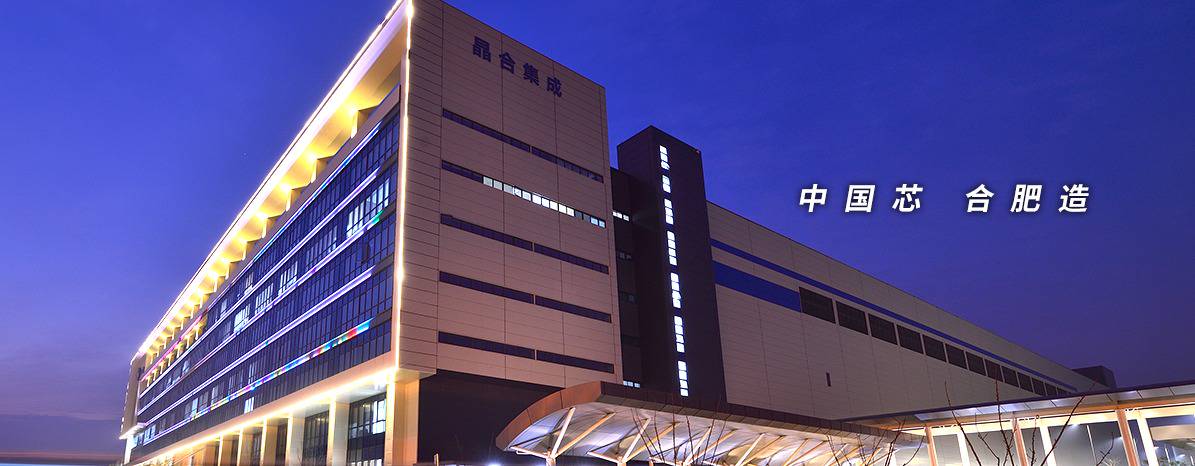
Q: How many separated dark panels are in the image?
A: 13